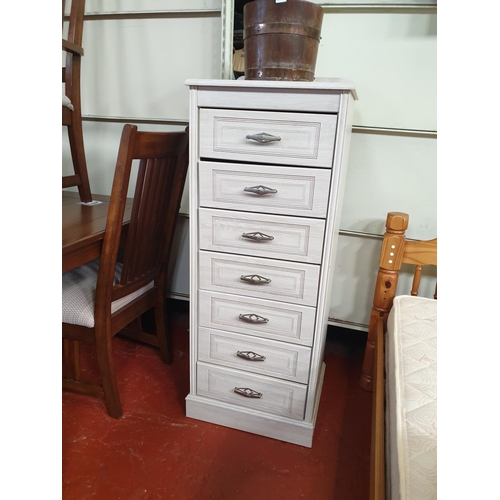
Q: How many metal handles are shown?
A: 7